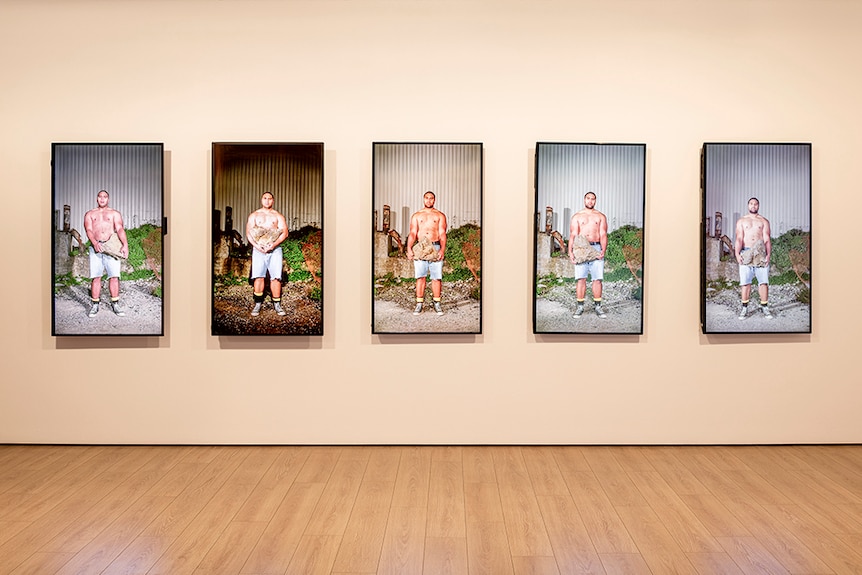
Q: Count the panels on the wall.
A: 5